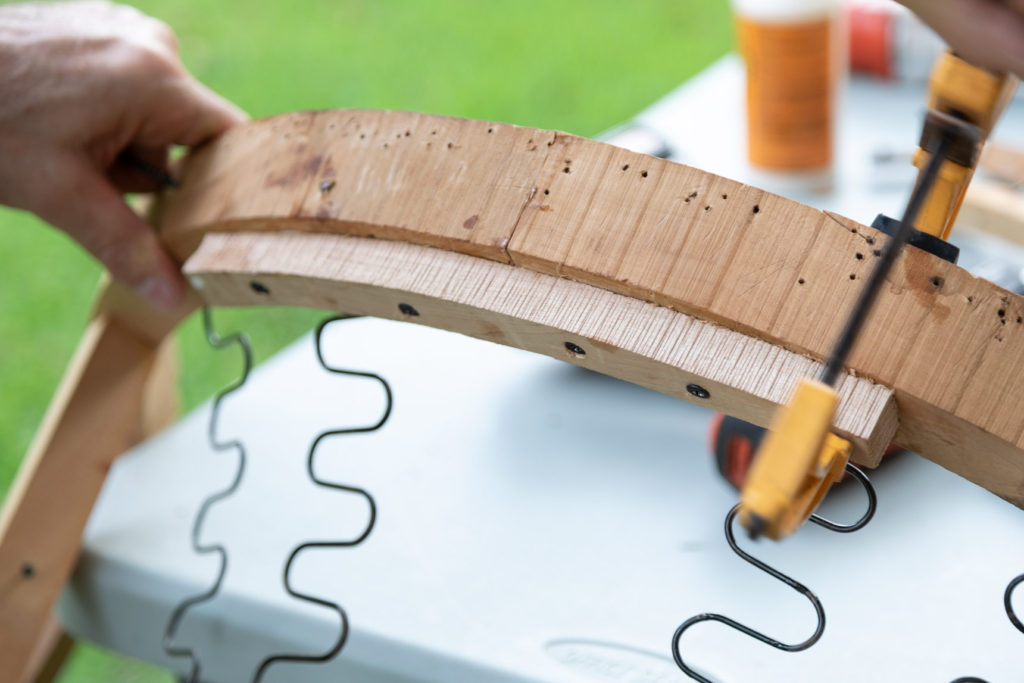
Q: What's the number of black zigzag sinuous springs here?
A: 4